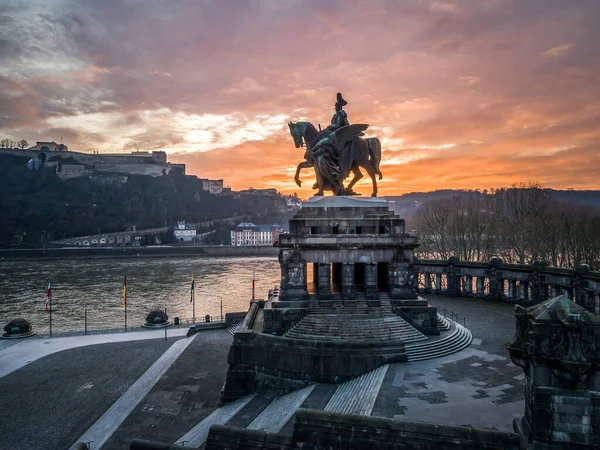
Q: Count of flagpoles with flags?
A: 4